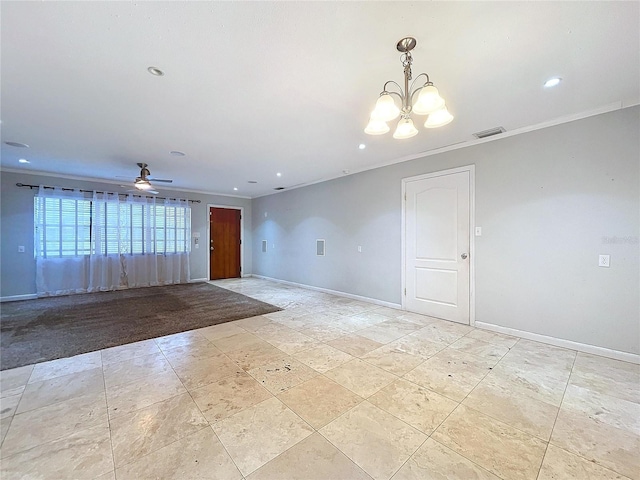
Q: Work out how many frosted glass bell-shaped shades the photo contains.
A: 5